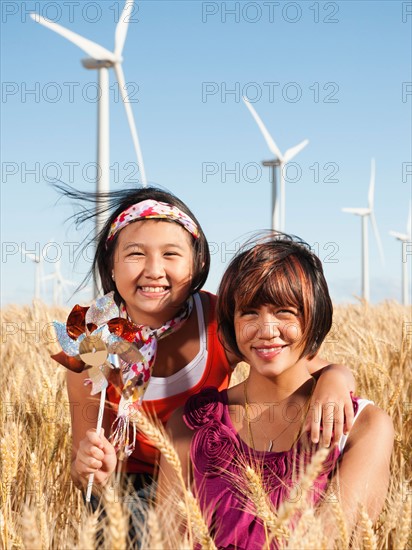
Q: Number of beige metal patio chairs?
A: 0